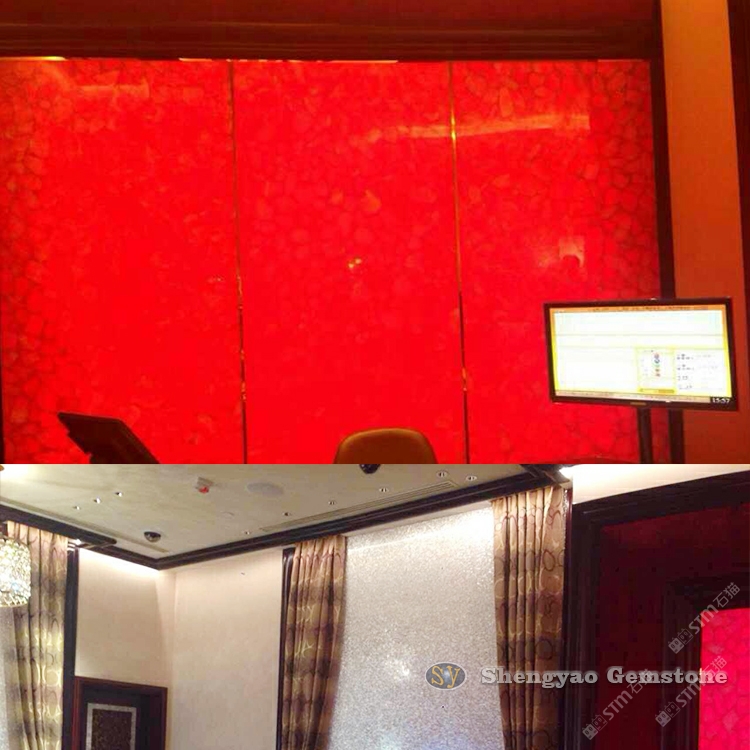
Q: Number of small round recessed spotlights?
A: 9